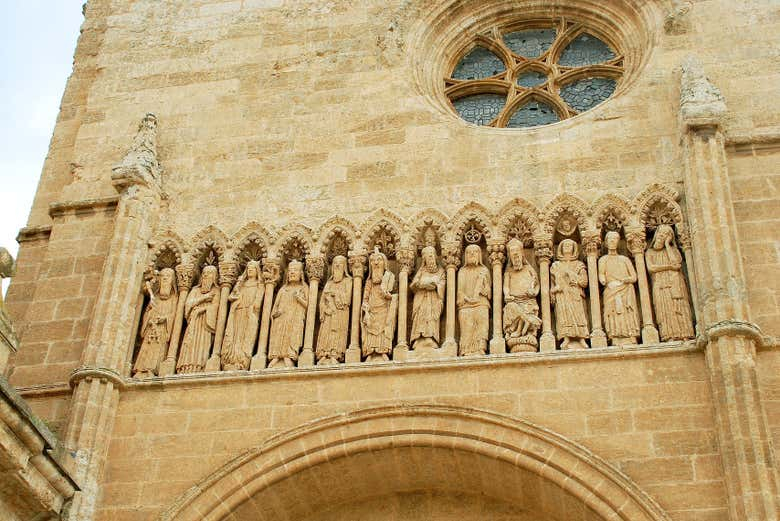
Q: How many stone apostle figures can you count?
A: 12